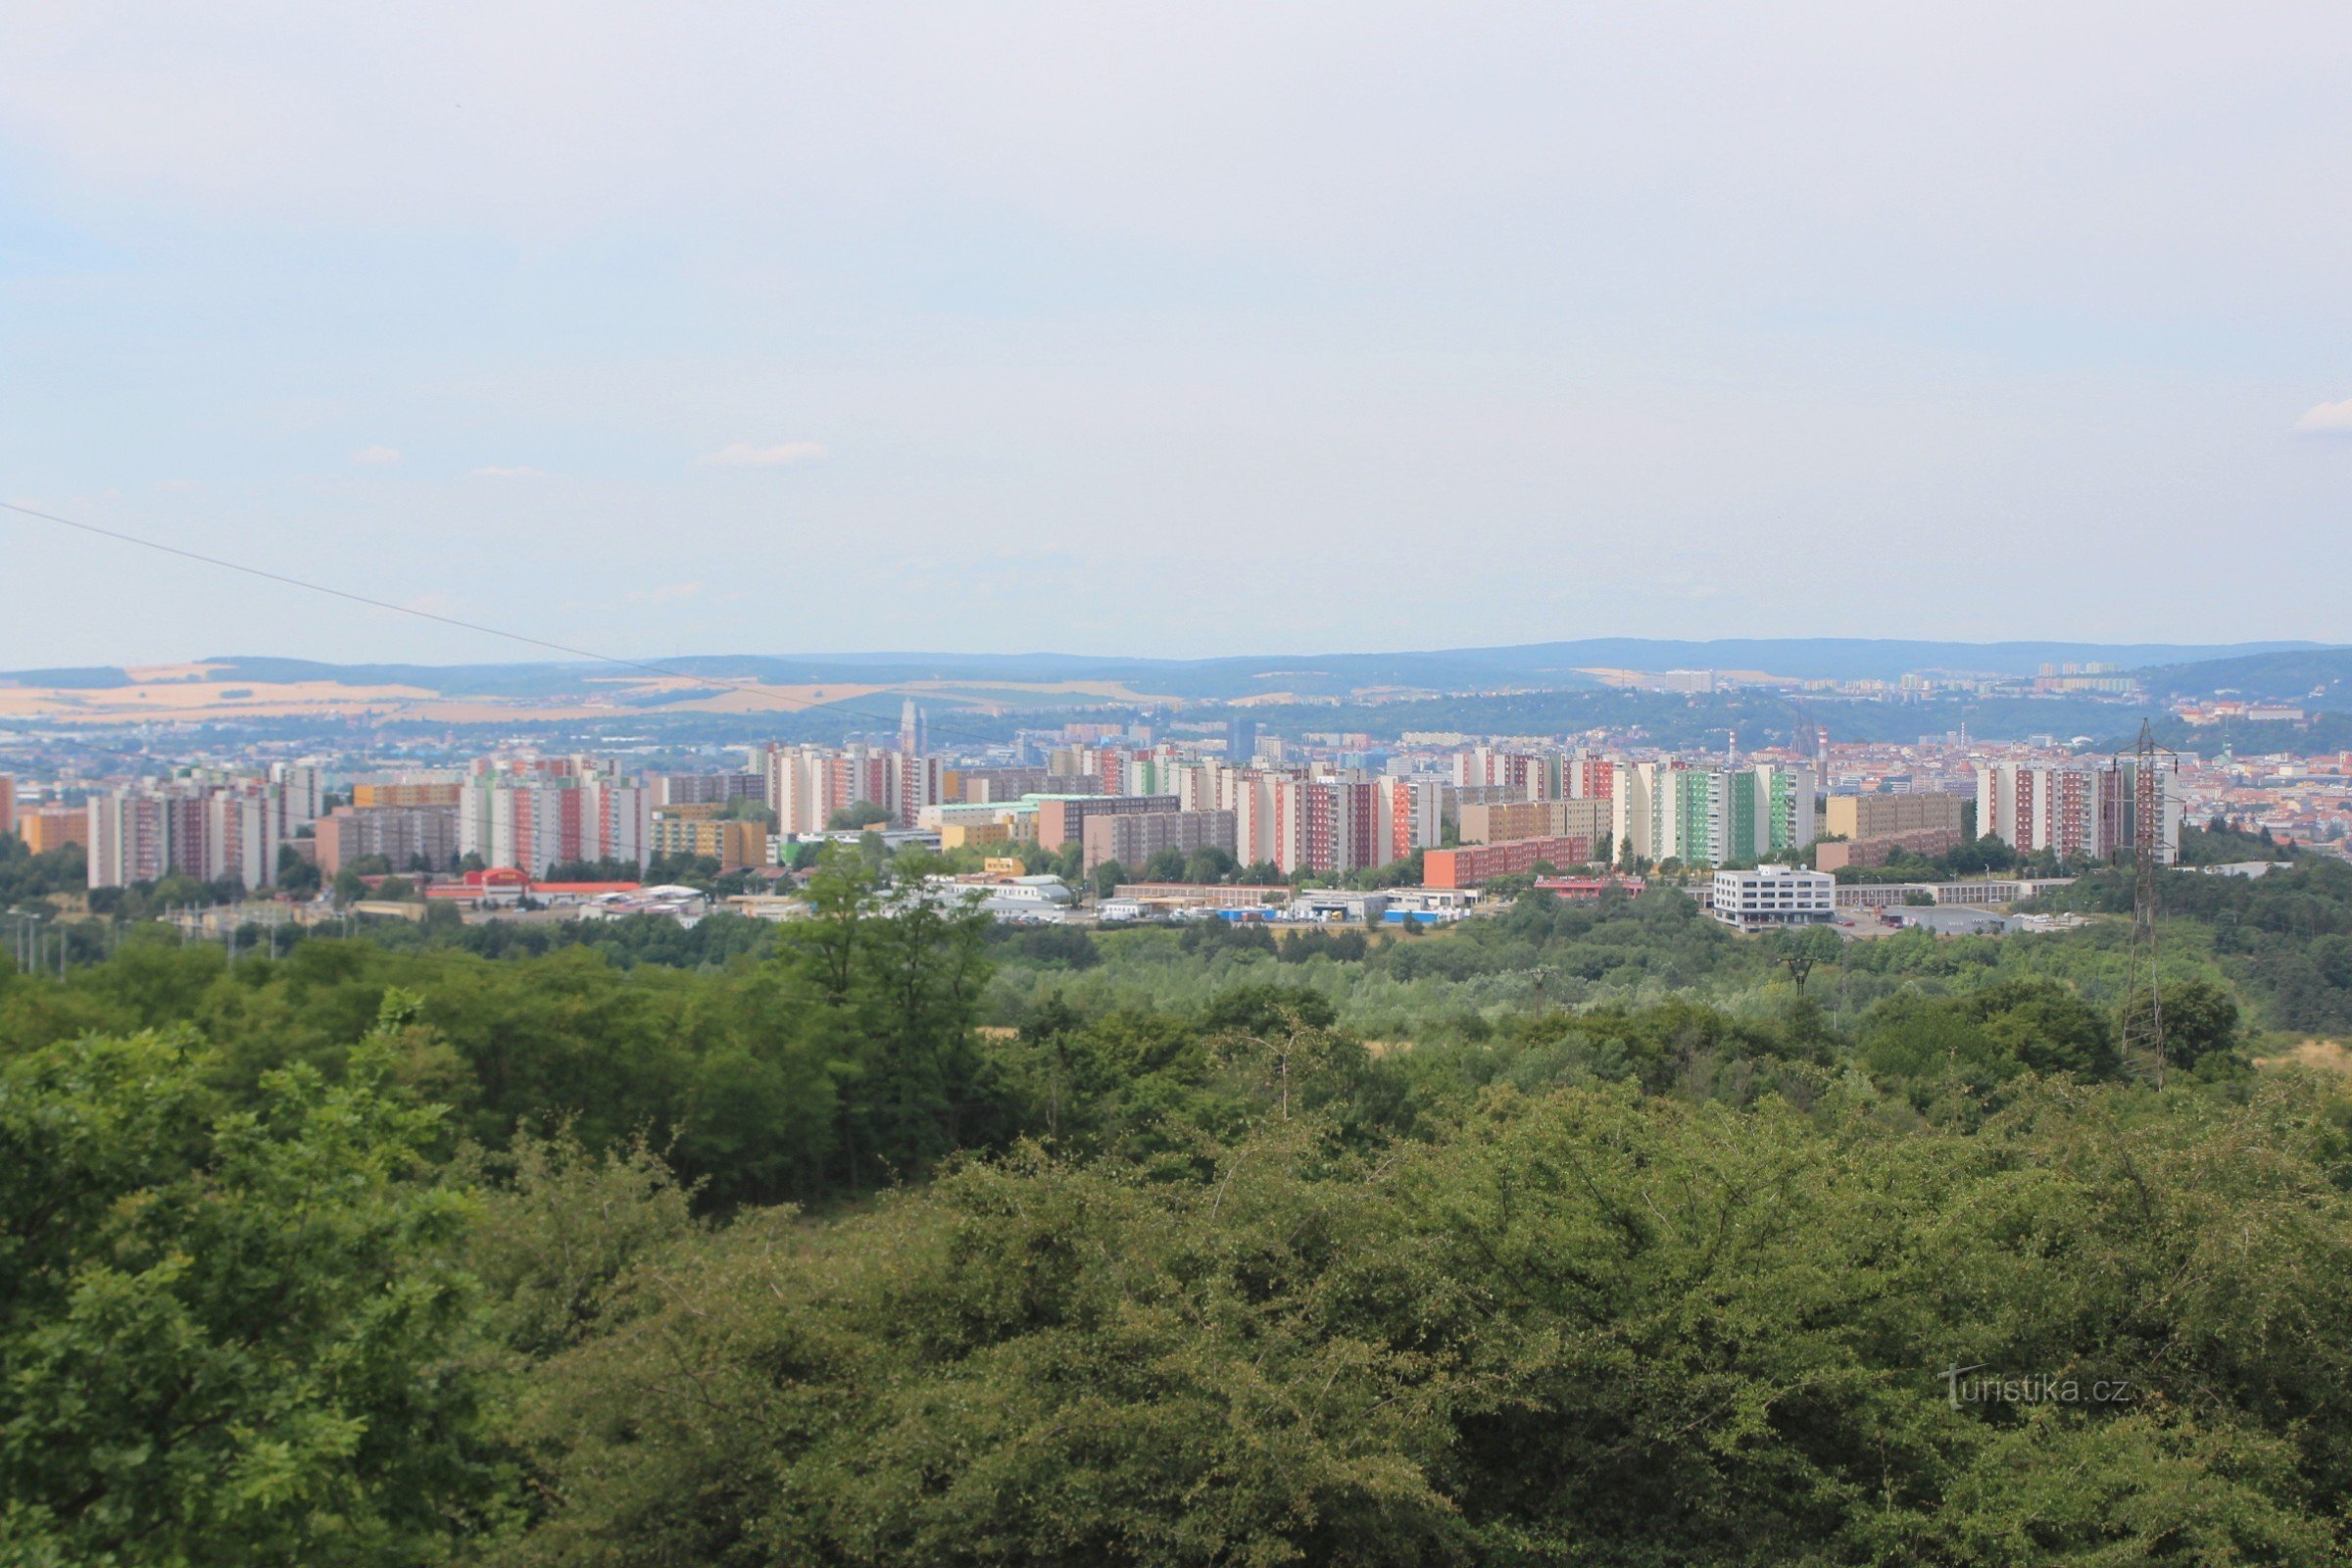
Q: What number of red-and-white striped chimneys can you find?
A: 3